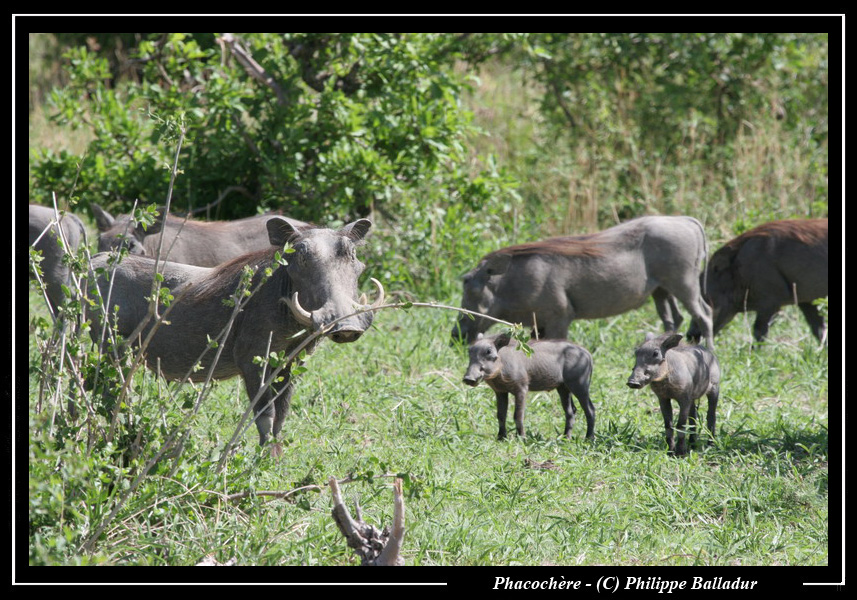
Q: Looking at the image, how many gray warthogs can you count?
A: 7